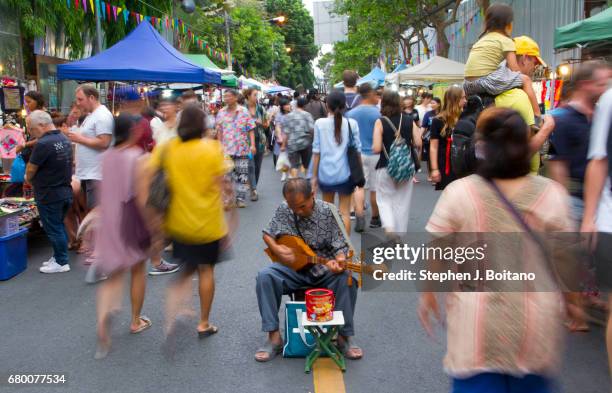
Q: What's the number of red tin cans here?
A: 1